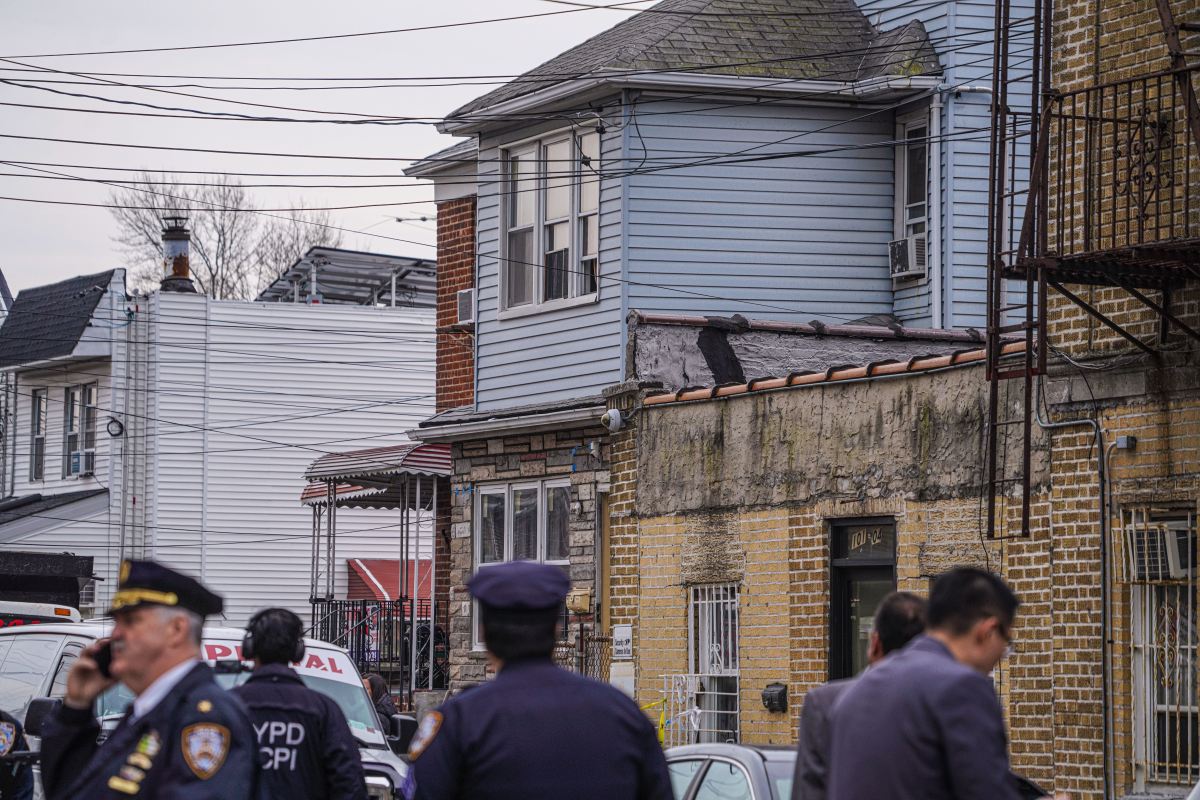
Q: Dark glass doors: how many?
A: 1